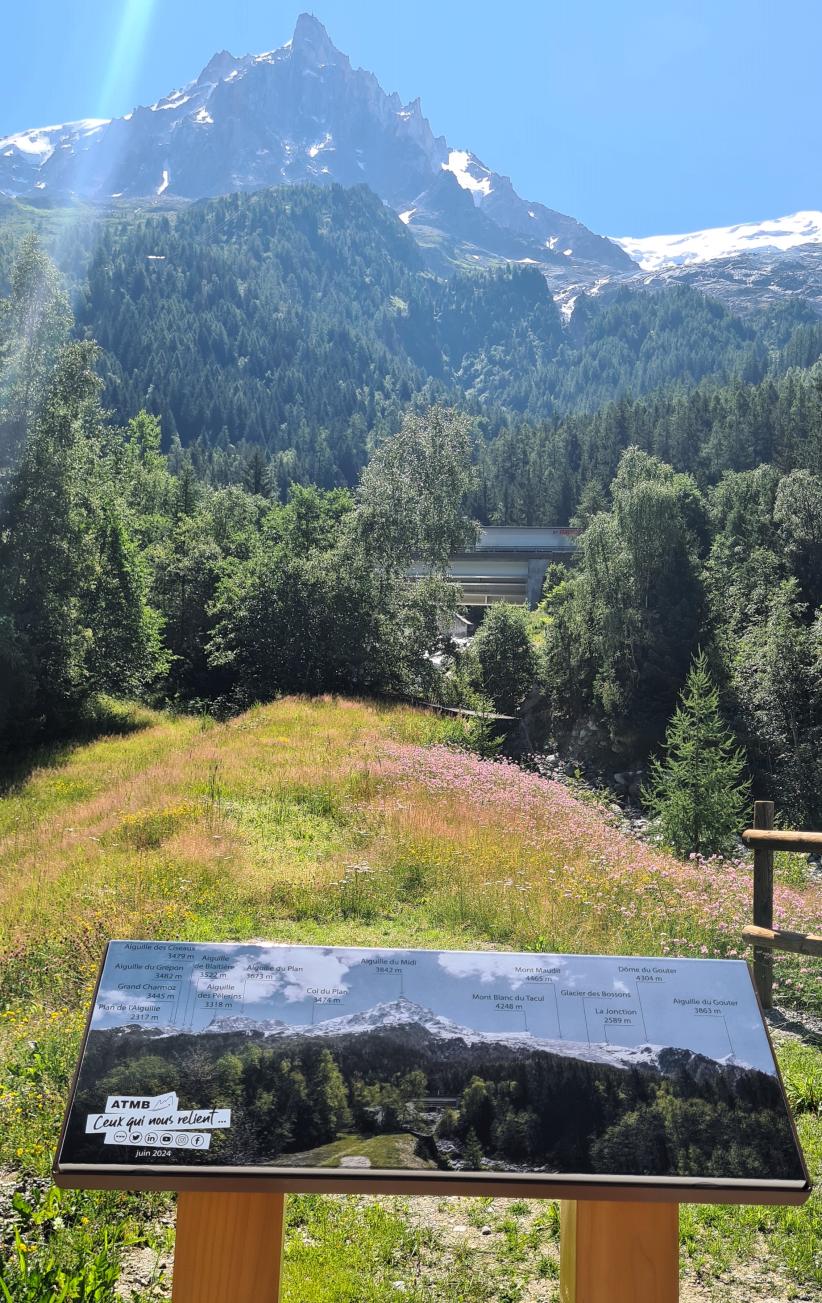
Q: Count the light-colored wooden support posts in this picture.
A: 2